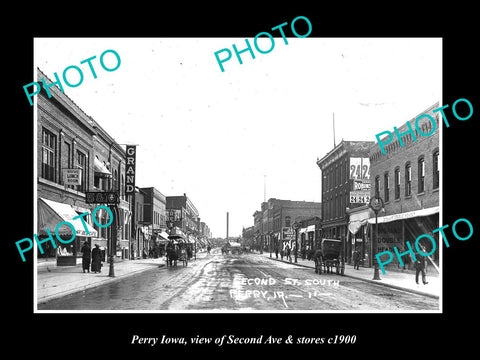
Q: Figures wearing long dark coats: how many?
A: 2